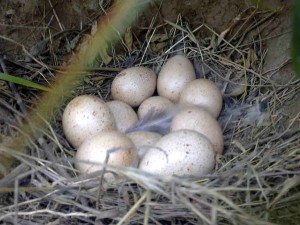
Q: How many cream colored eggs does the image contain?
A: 10